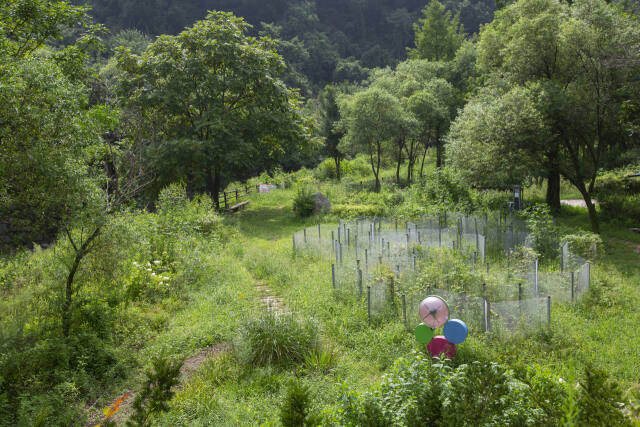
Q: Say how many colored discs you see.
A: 4